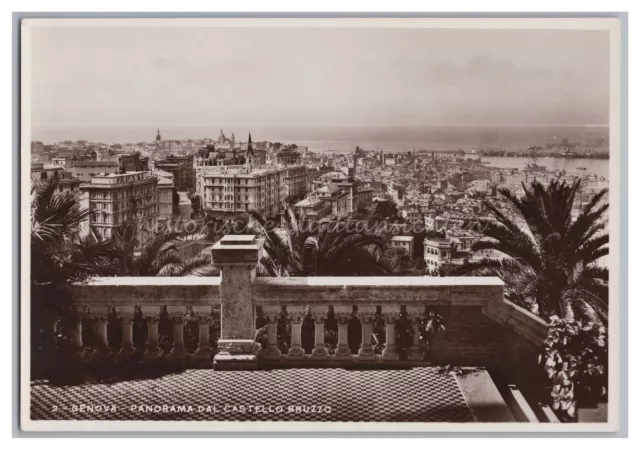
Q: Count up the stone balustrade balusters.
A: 13